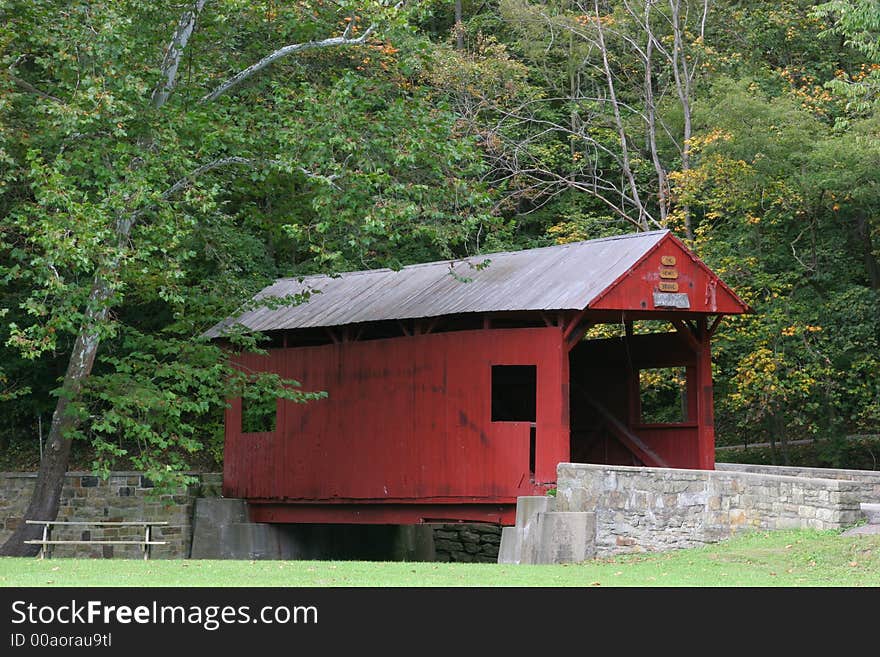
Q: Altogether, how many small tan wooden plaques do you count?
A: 3